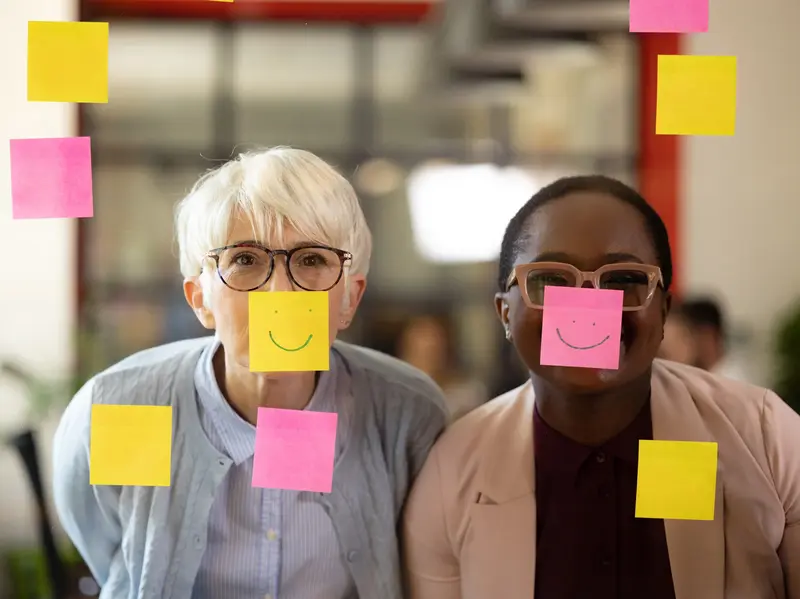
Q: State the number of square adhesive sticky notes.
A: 9